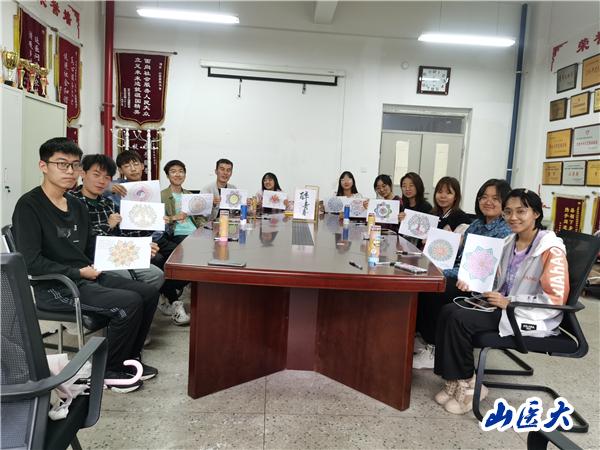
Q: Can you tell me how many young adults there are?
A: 12